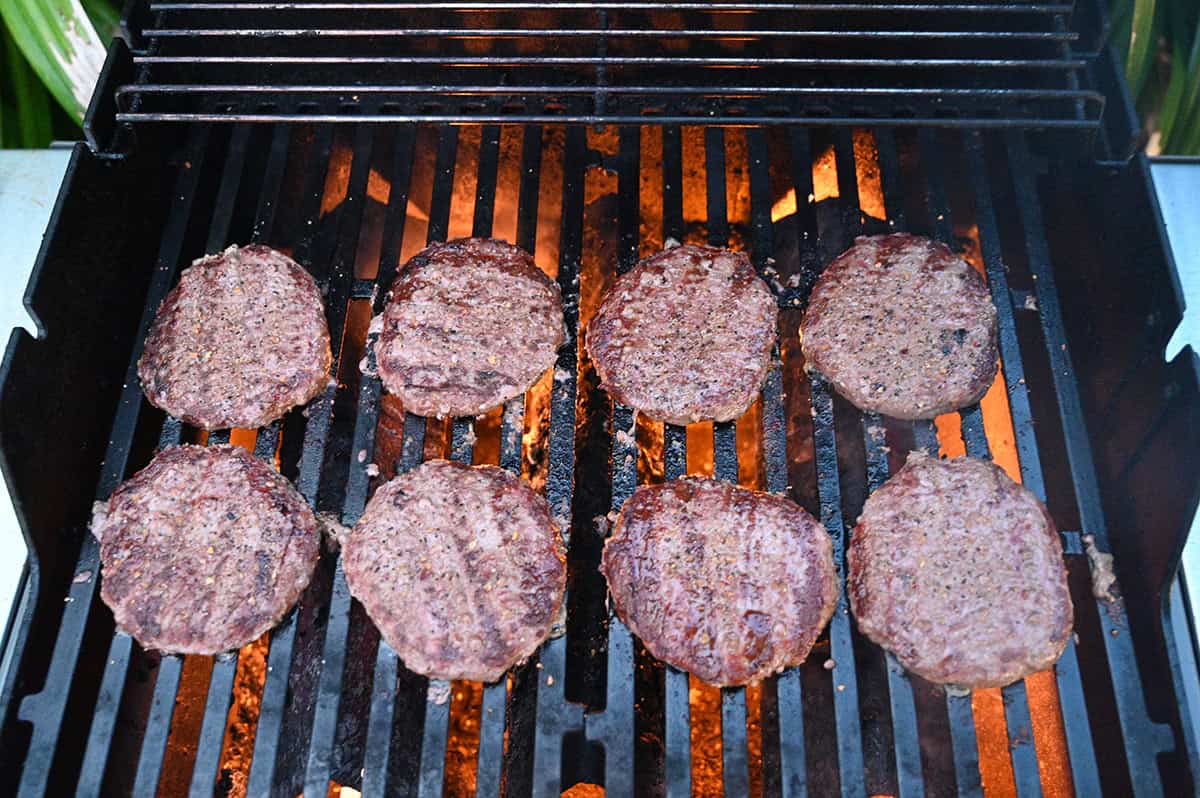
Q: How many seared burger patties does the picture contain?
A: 8